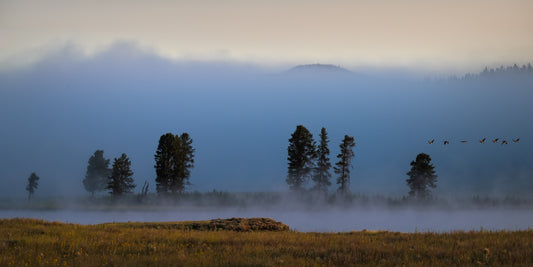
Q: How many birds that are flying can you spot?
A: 7